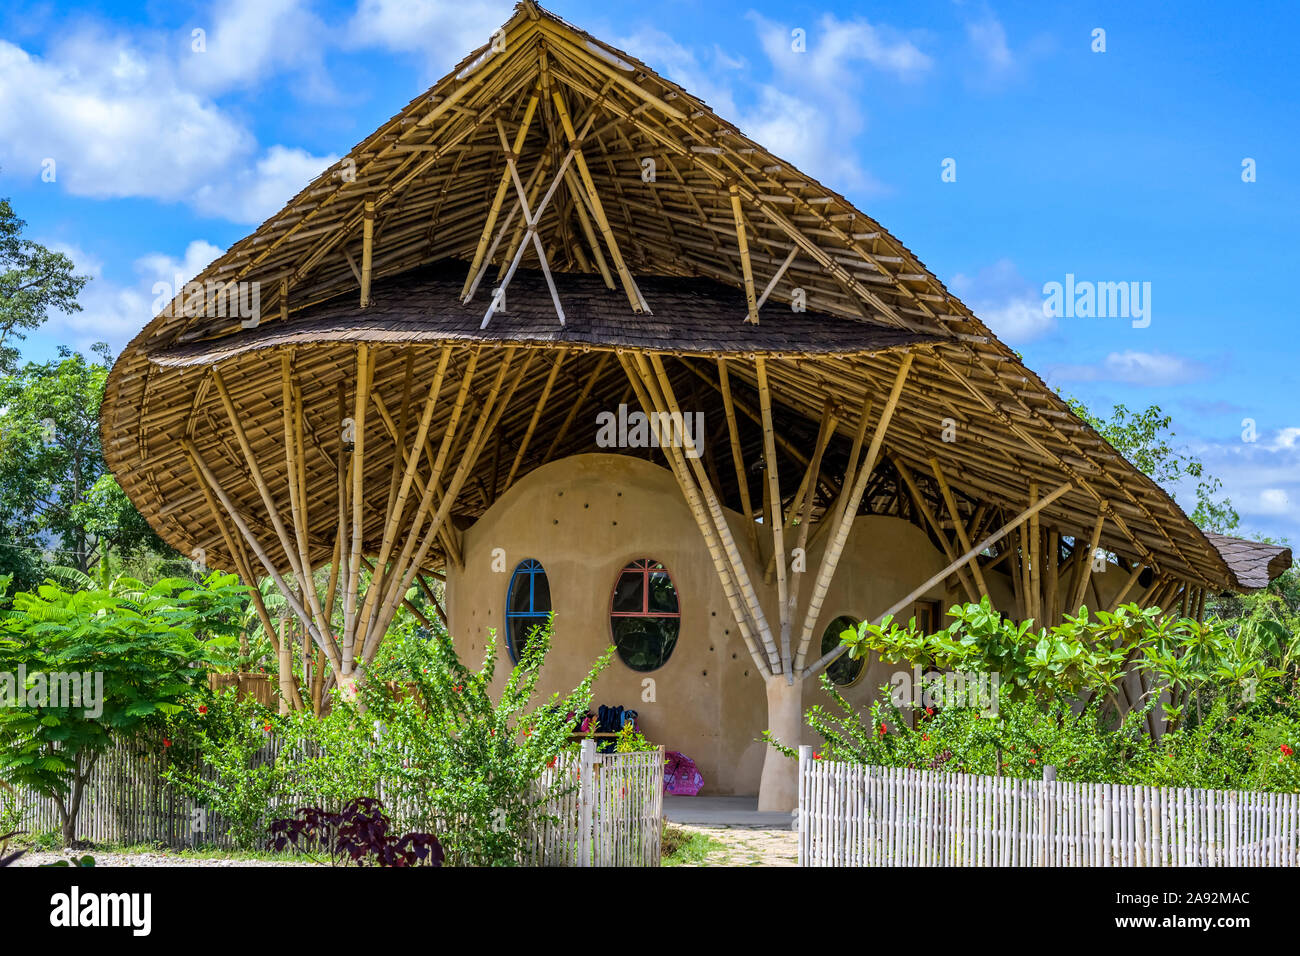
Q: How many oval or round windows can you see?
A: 3